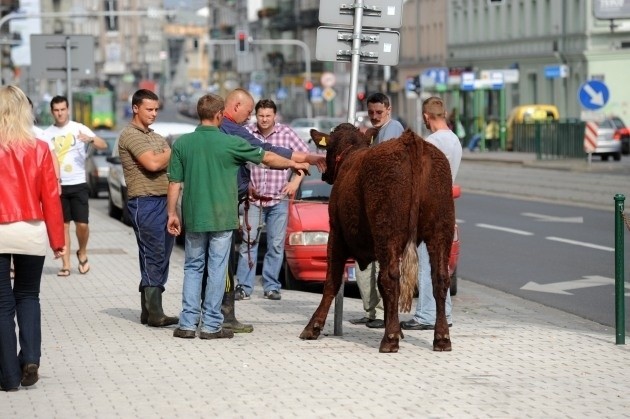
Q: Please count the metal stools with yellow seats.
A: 0